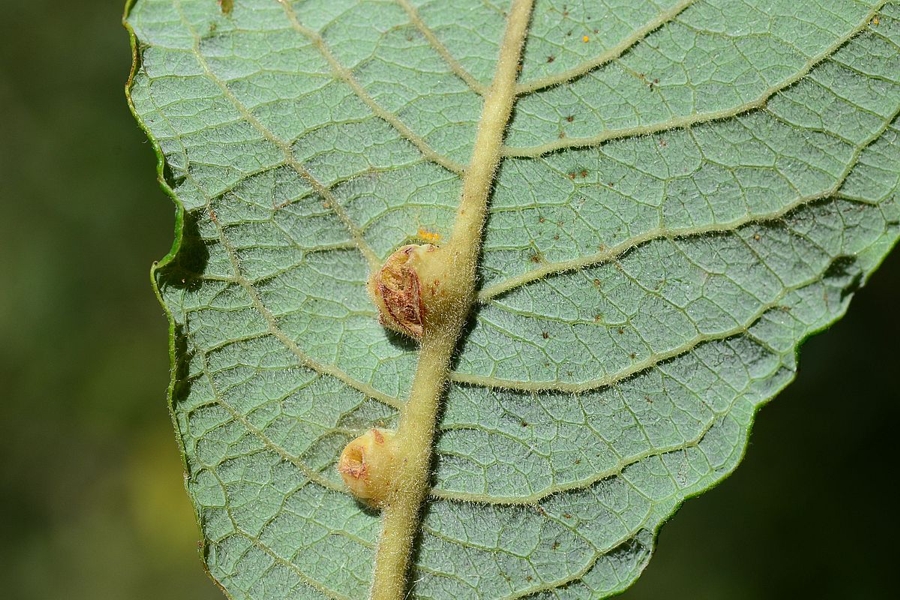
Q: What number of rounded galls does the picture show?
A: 2